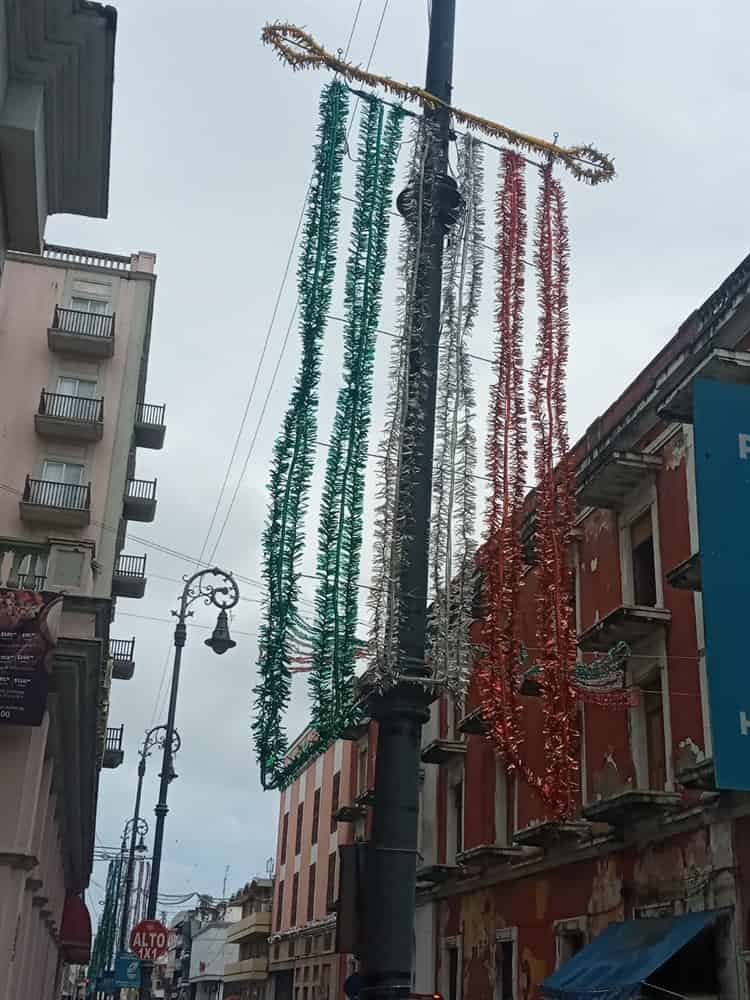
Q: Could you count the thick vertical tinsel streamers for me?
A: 6